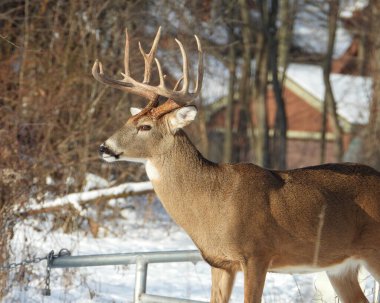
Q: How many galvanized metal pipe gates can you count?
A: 1